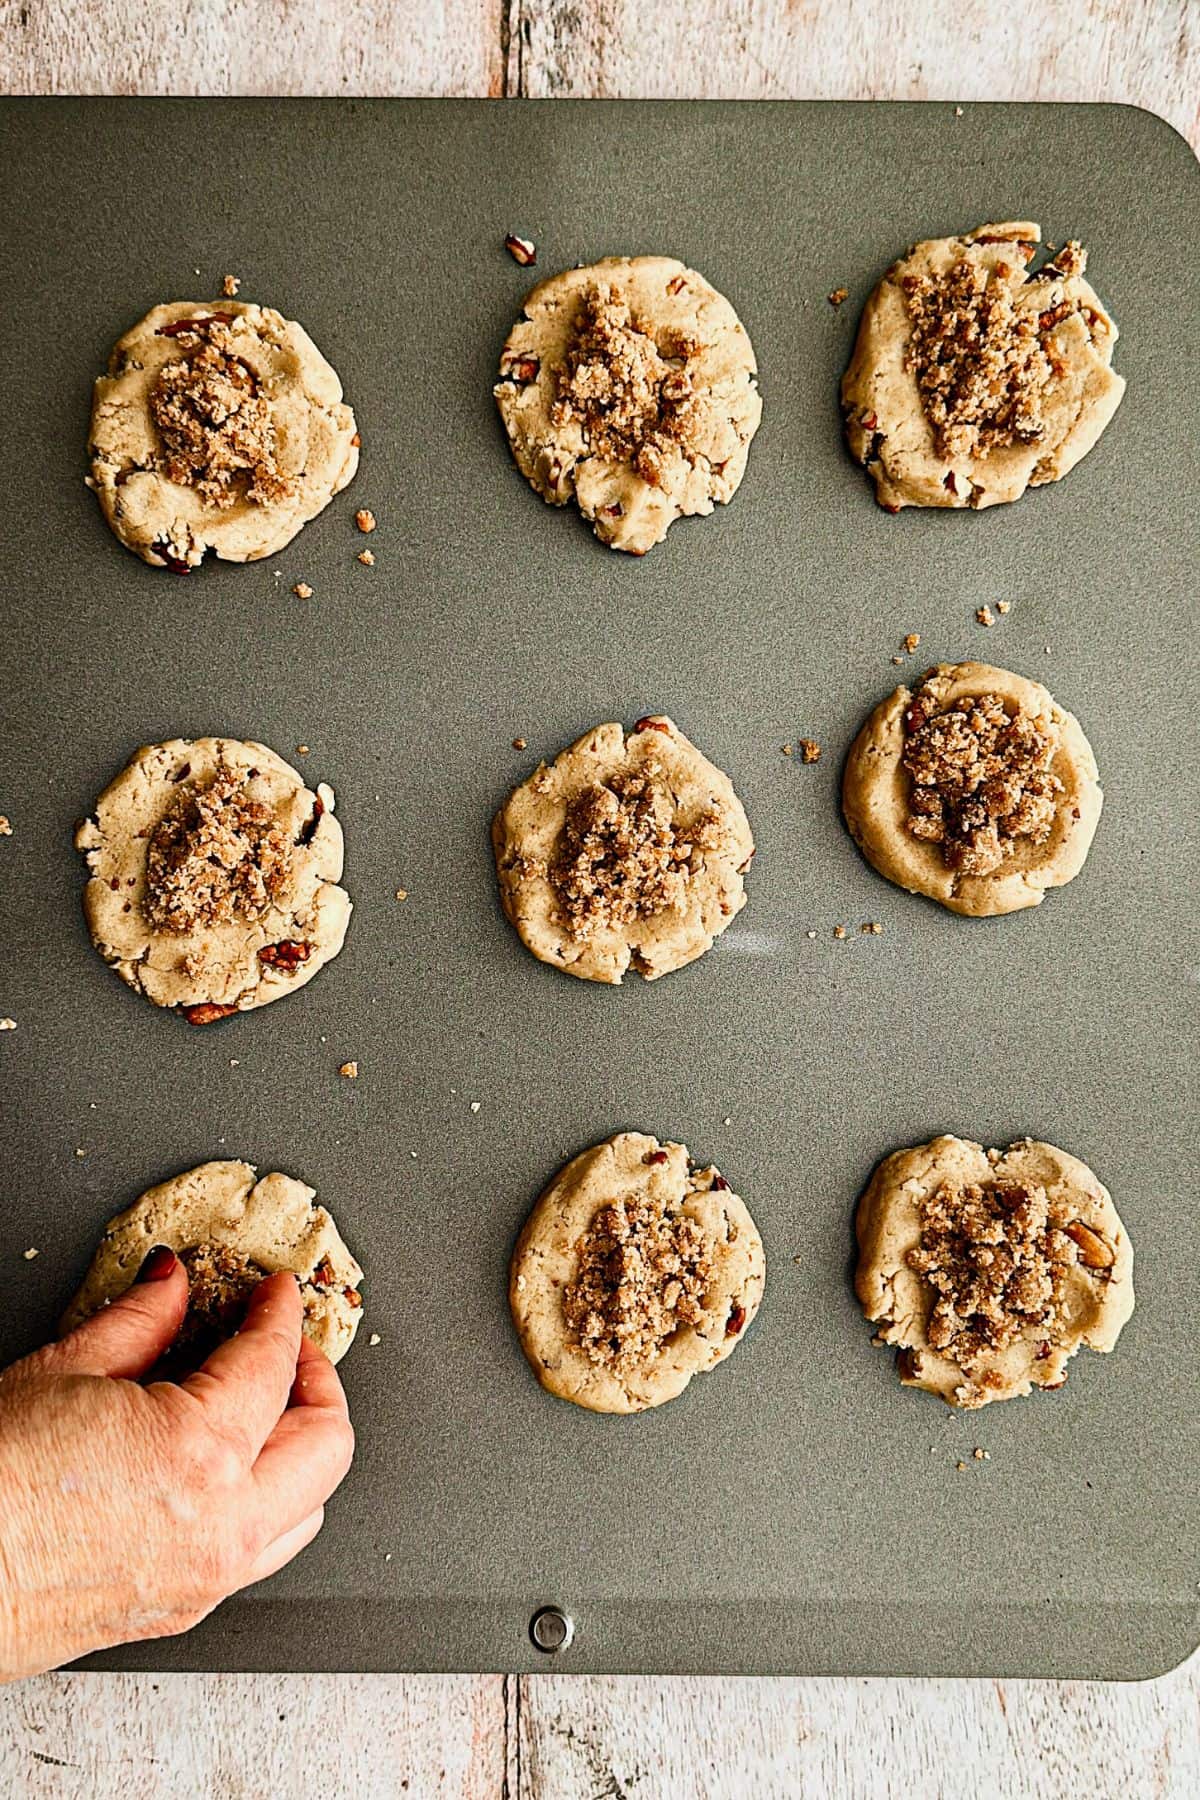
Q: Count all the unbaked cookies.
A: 9